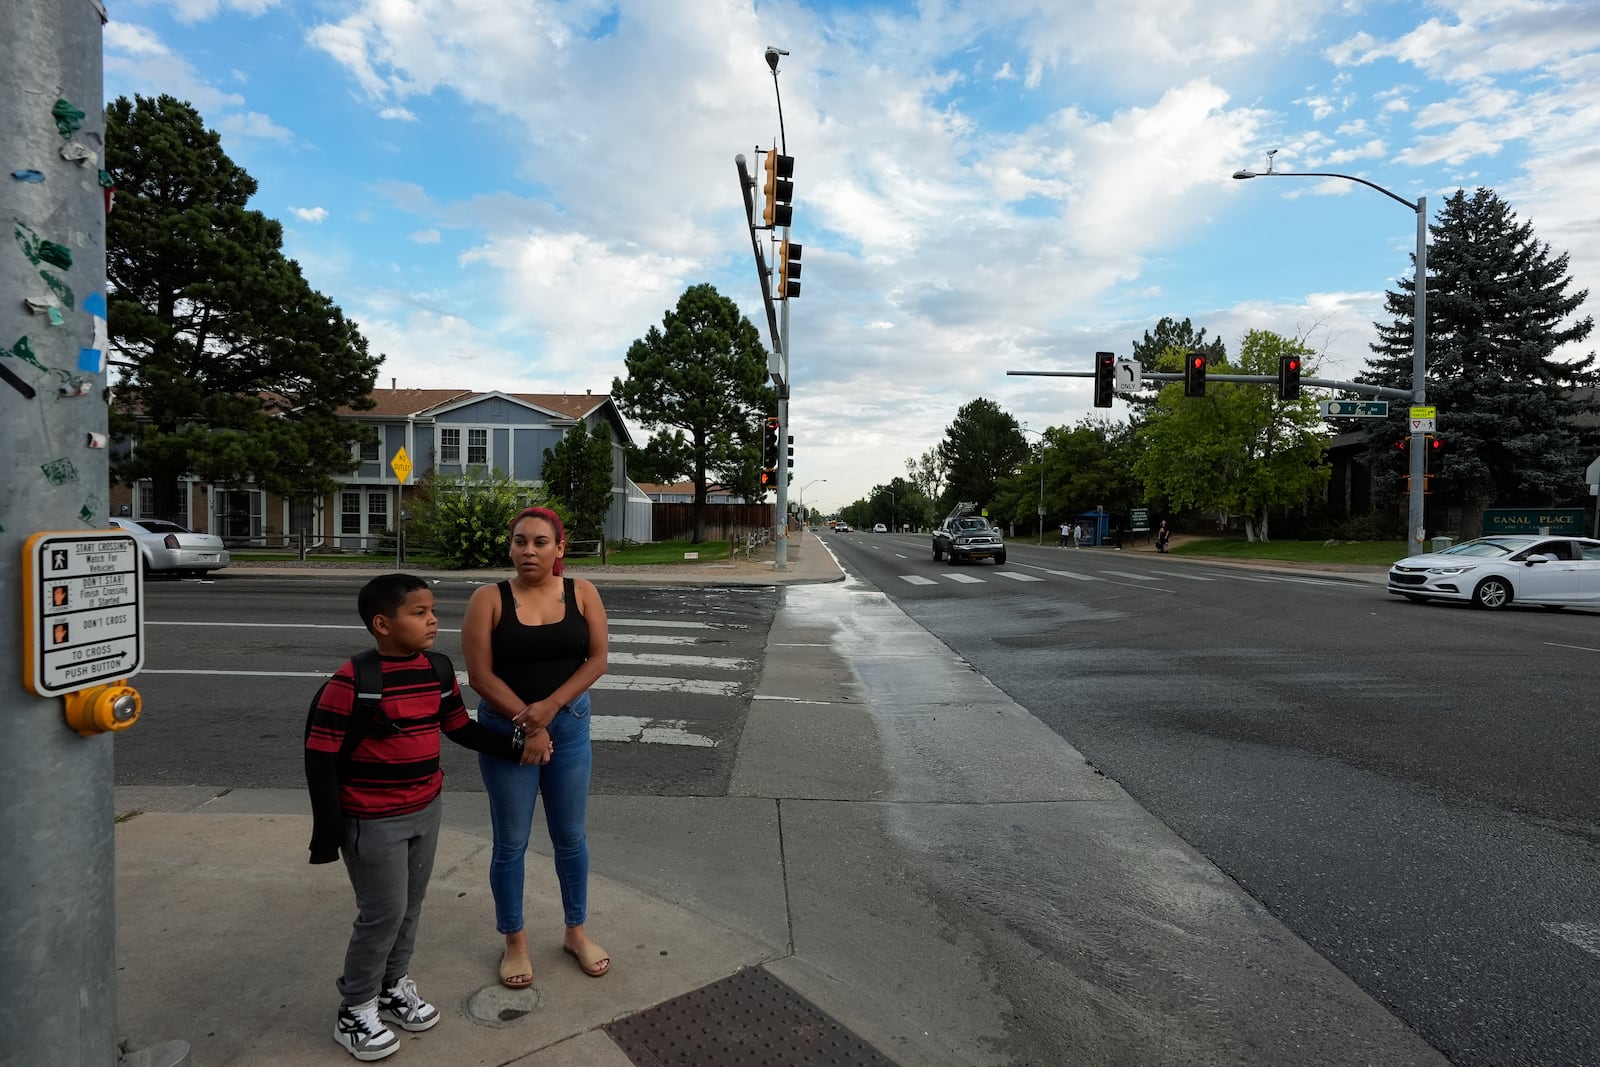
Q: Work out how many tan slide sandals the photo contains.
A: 2